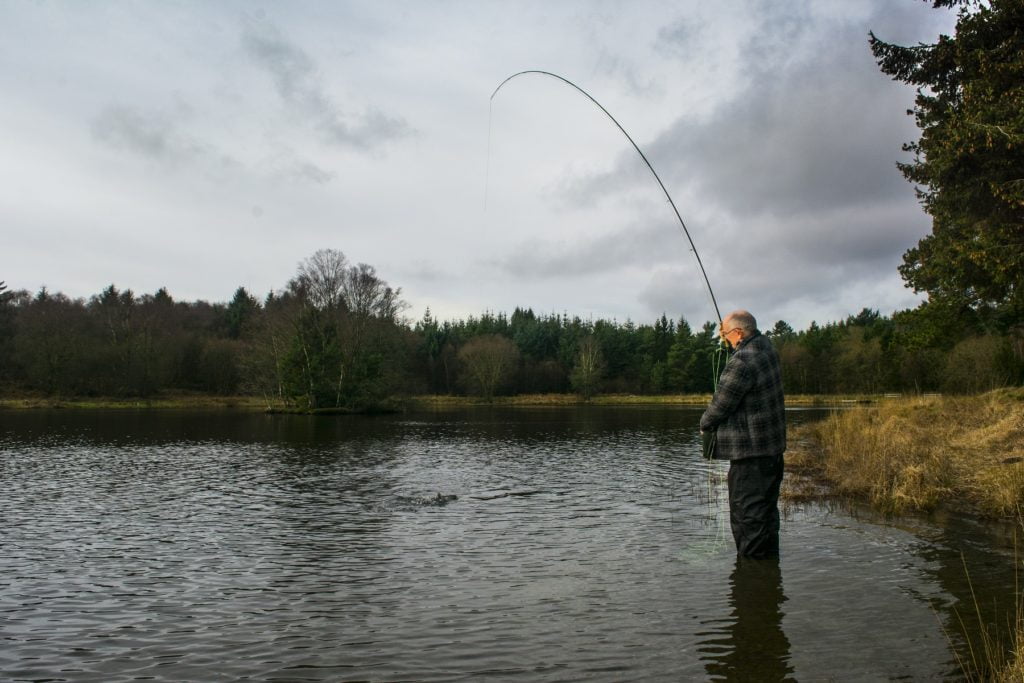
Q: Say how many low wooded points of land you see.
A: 1